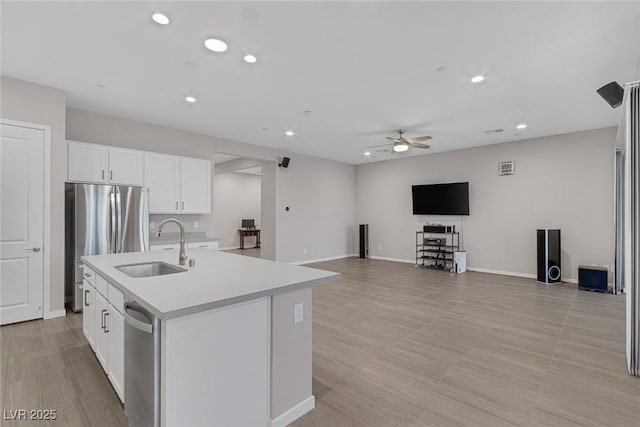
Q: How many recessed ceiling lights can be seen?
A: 8